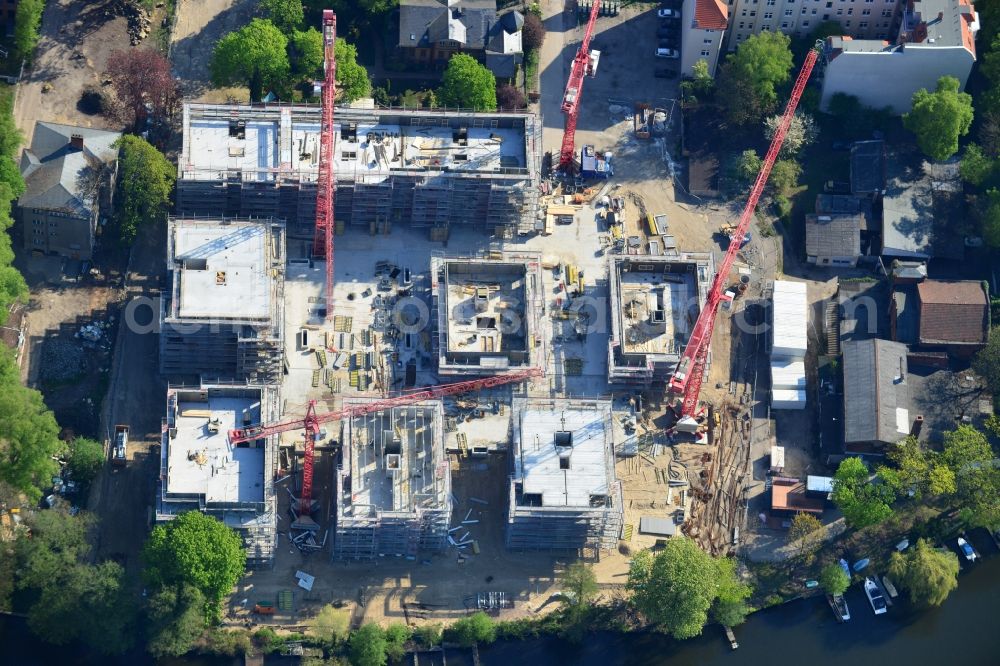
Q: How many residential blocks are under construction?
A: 7